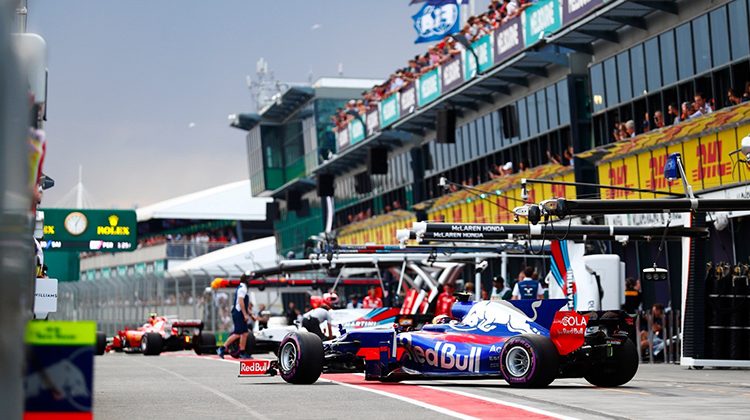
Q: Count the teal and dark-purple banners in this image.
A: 11